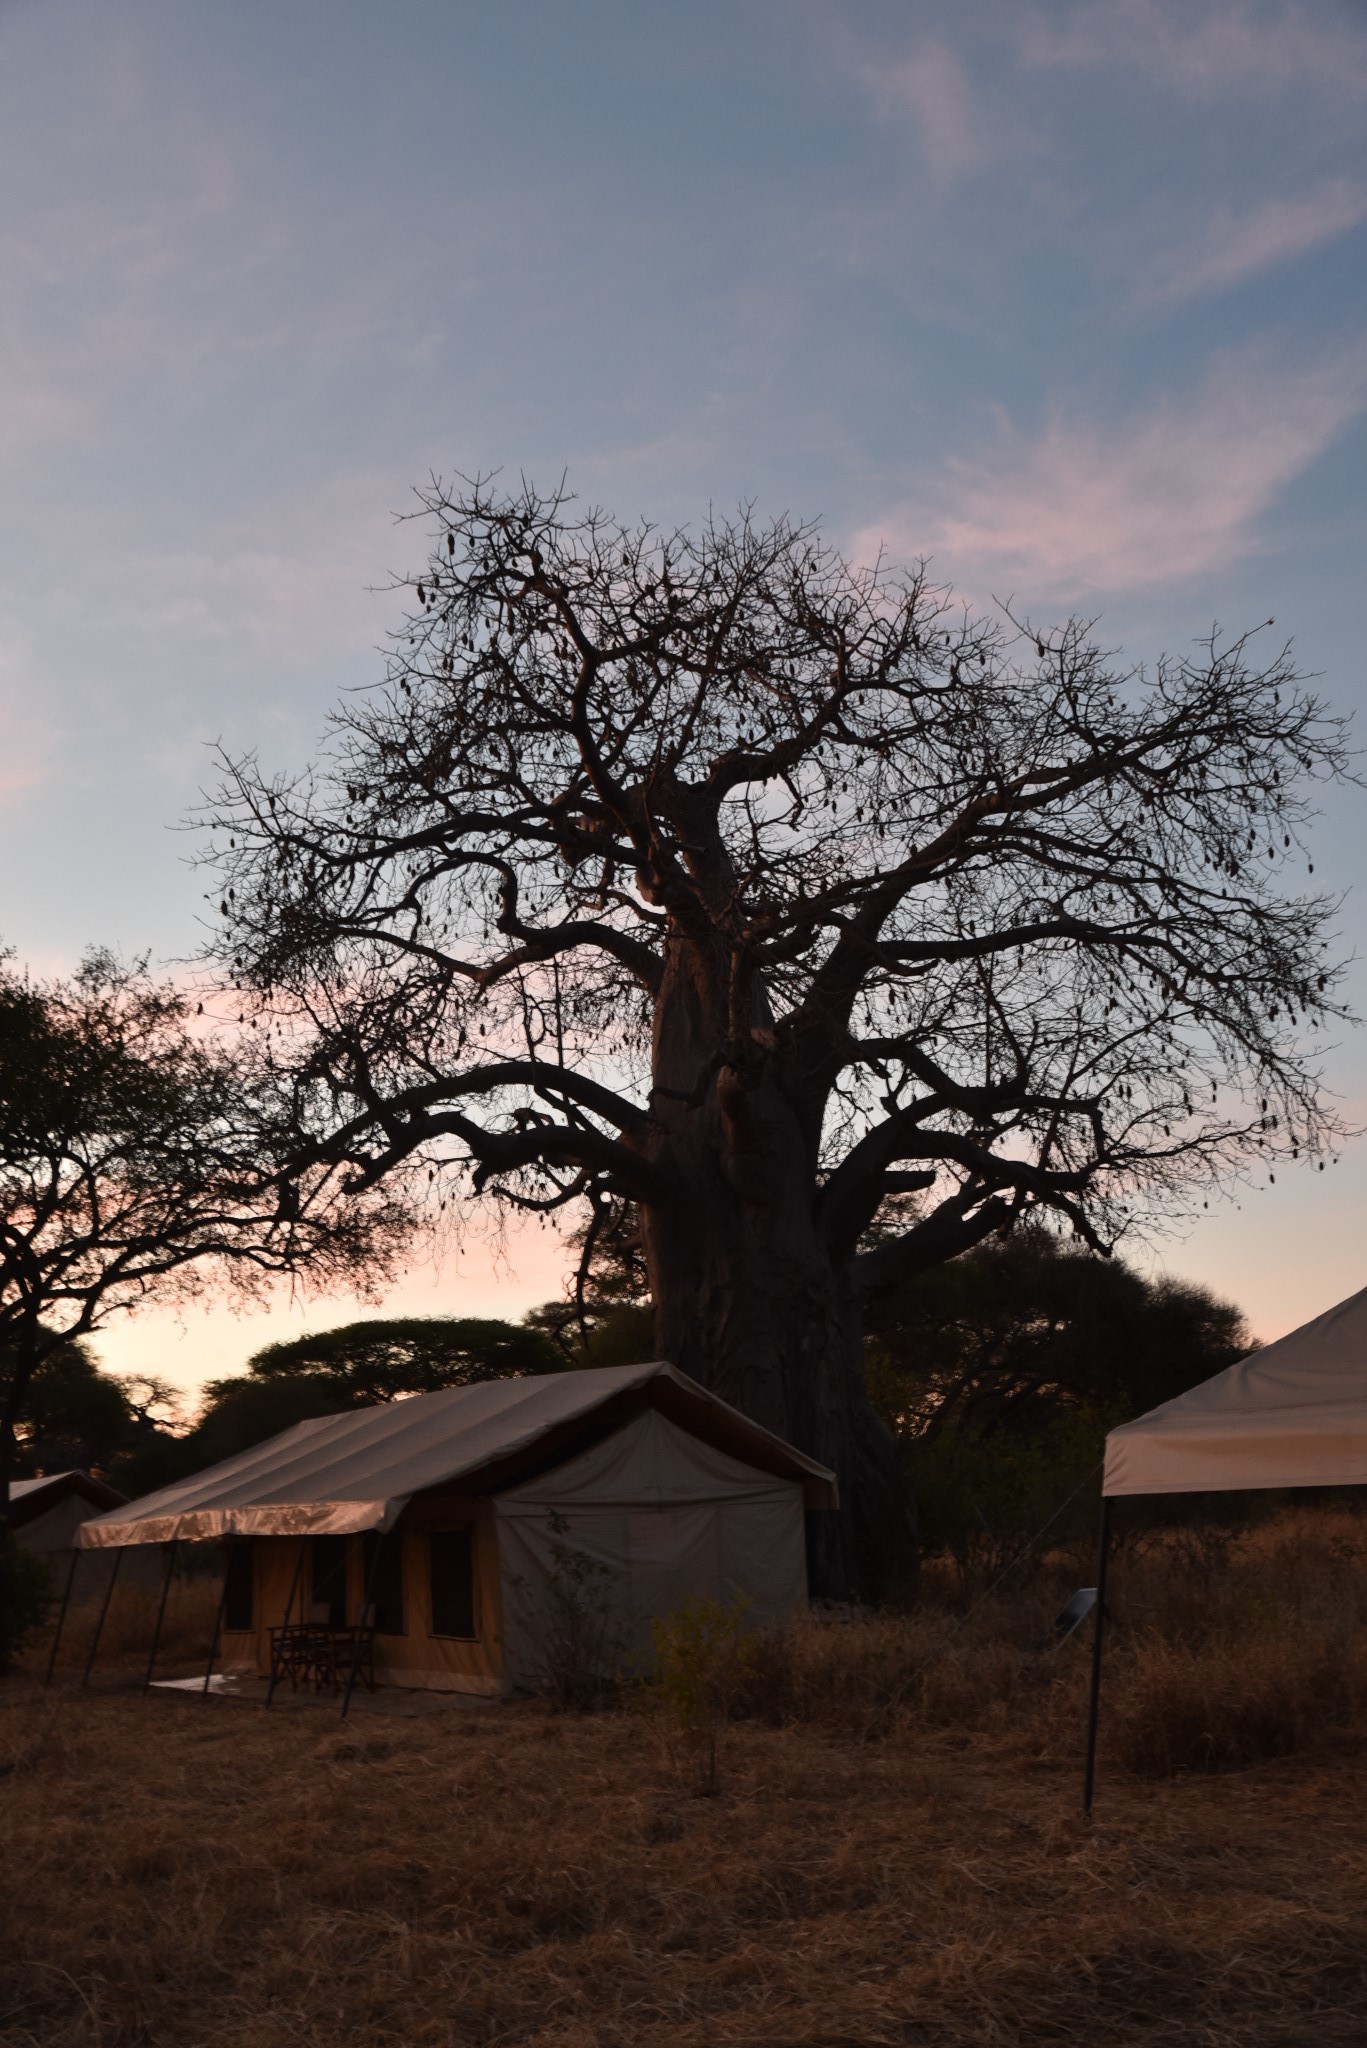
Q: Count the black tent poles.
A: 7